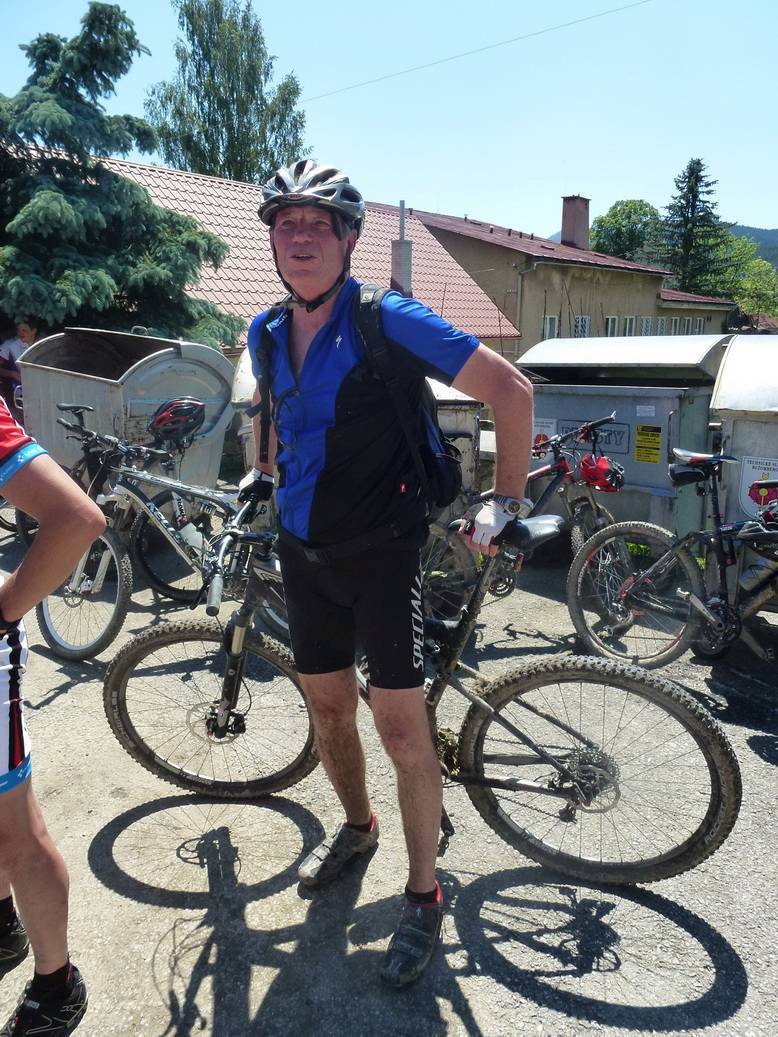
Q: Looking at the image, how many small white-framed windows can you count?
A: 9